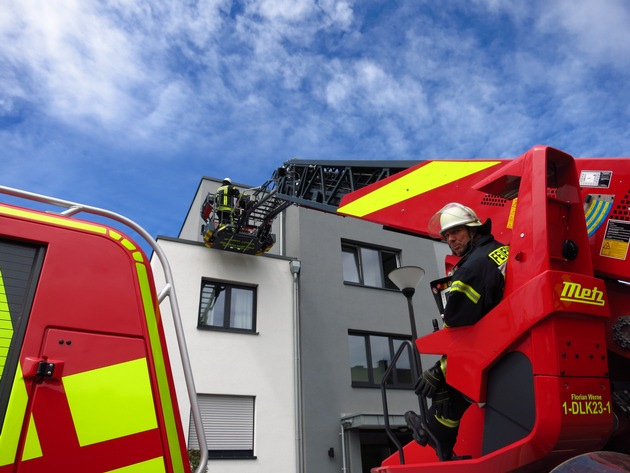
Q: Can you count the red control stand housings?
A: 1